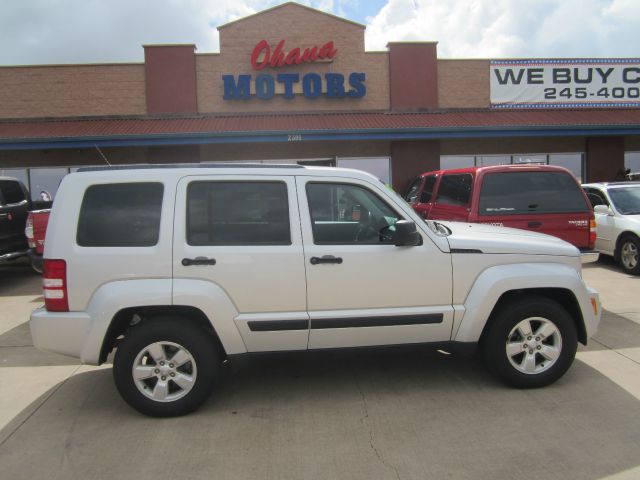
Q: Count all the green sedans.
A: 0